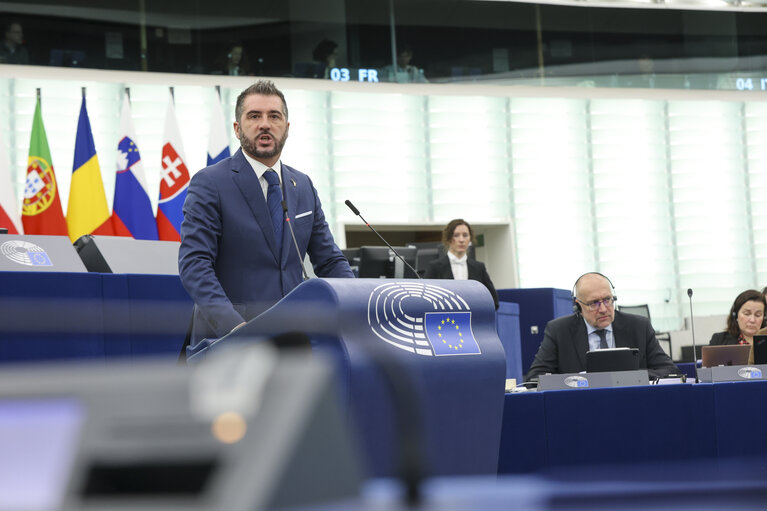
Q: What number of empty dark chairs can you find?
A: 1